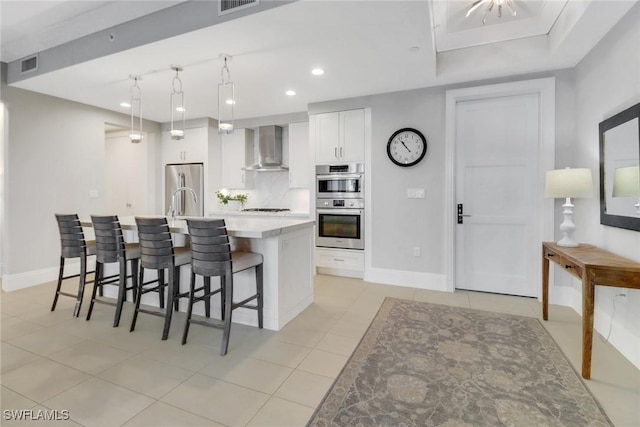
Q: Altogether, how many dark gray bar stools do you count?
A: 4